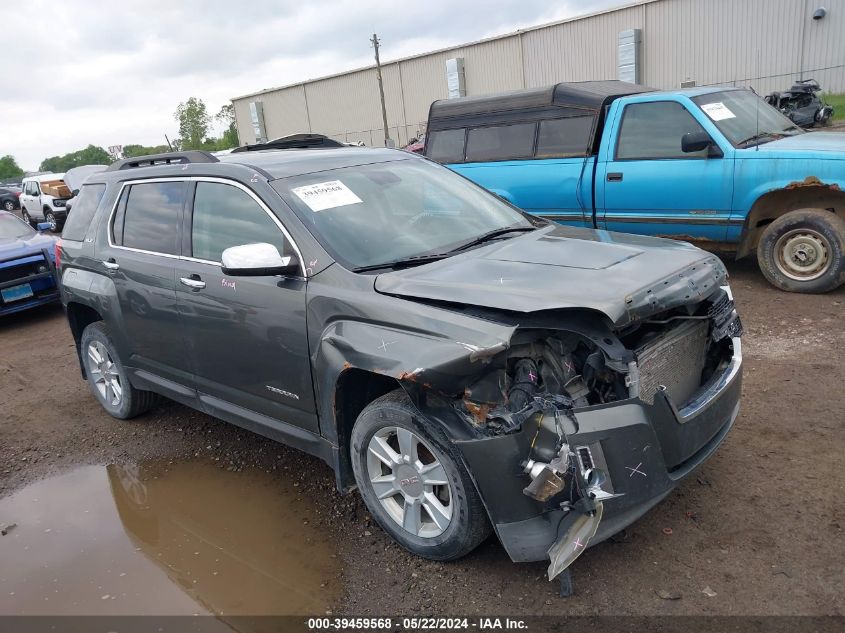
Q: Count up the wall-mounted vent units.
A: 3